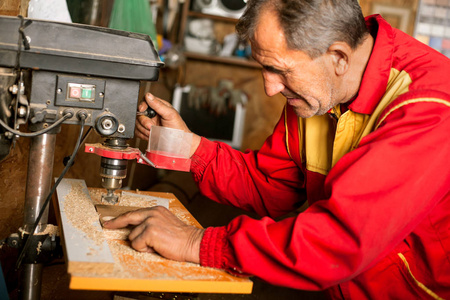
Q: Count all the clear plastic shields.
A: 1